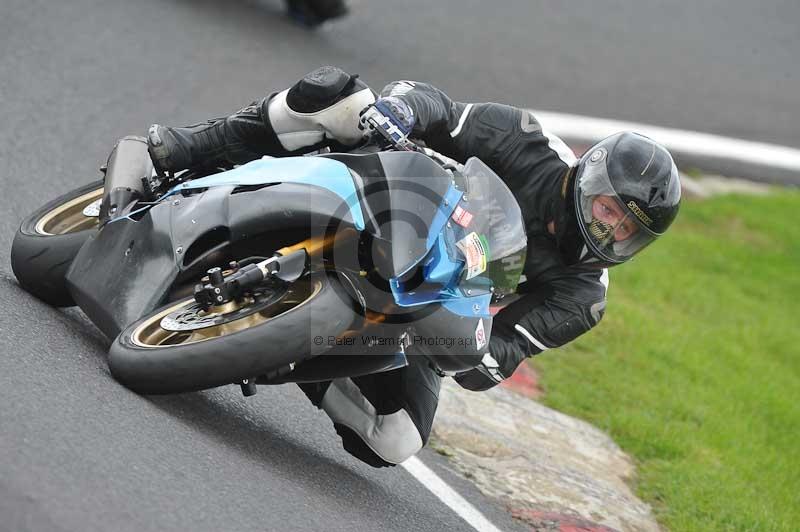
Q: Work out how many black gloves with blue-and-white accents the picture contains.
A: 1